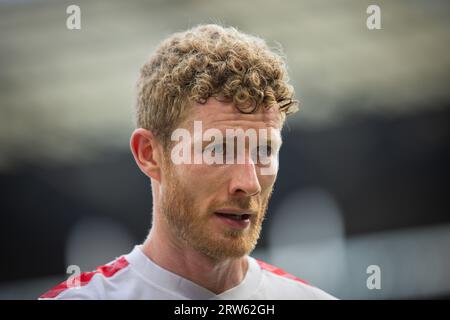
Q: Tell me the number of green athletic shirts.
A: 0